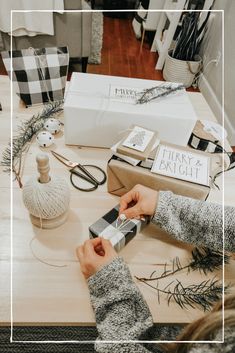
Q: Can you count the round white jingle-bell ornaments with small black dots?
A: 2